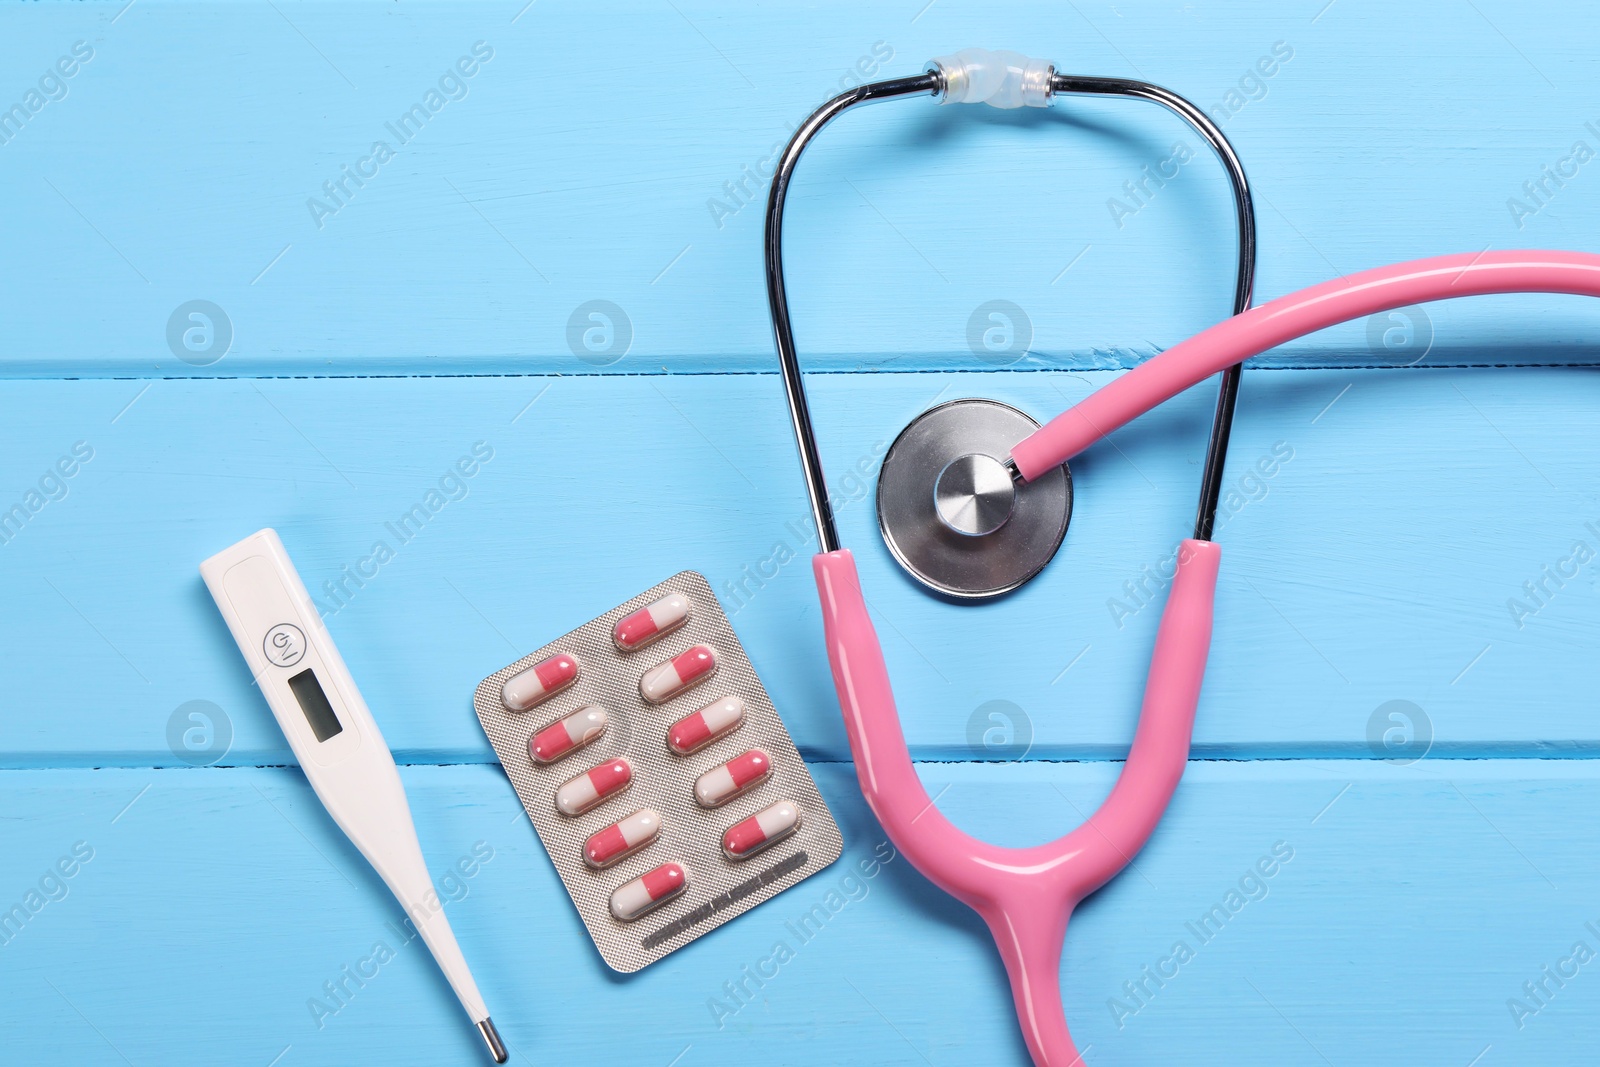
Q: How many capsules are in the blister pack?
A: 10